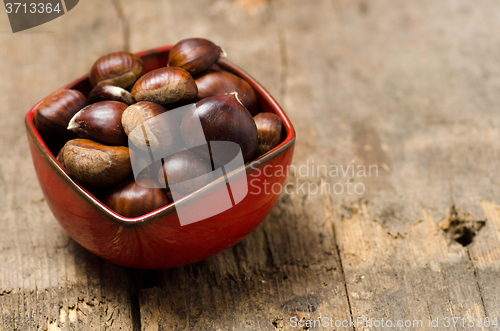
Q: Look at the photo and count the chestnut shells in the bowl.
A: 13